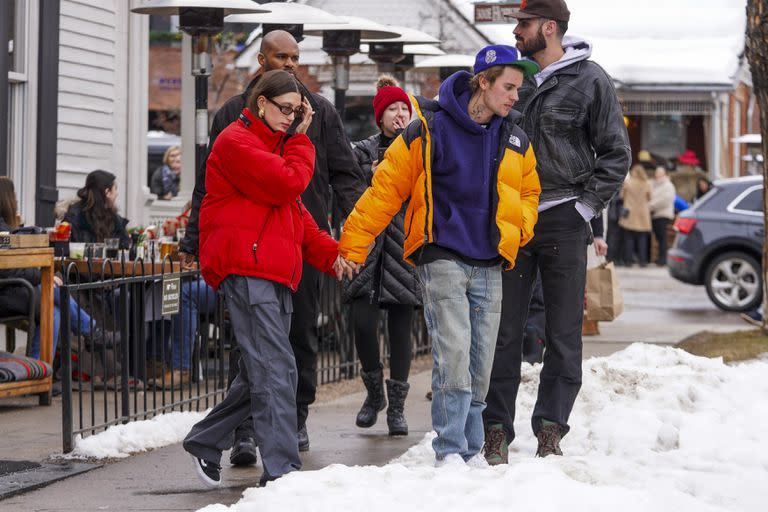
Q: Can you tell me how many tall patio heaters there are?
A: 6